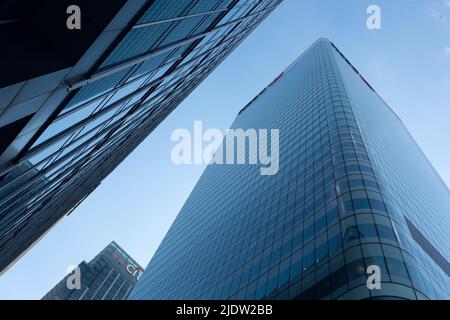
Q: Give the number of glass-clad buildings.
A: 3